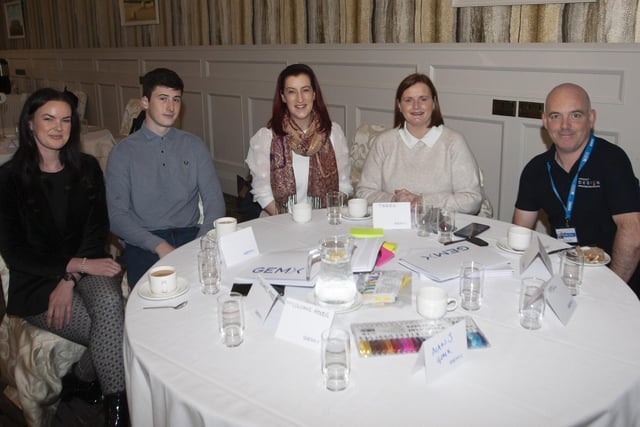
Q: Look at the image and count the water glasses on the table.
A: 10